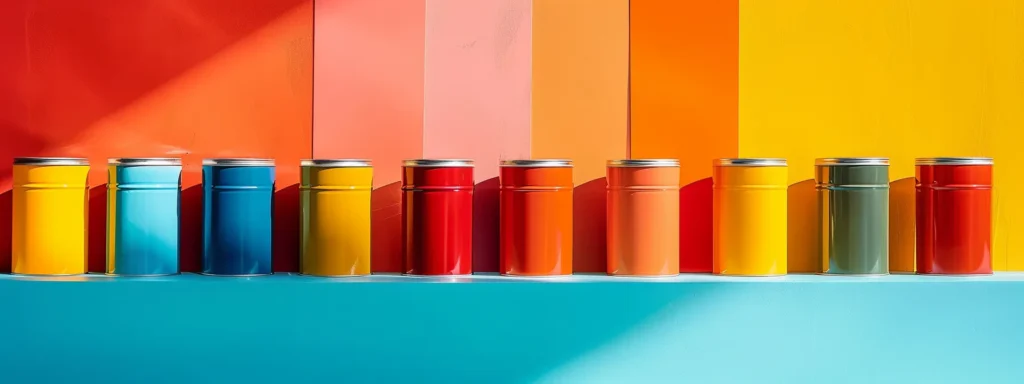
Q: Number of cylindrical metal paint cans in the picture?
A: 10